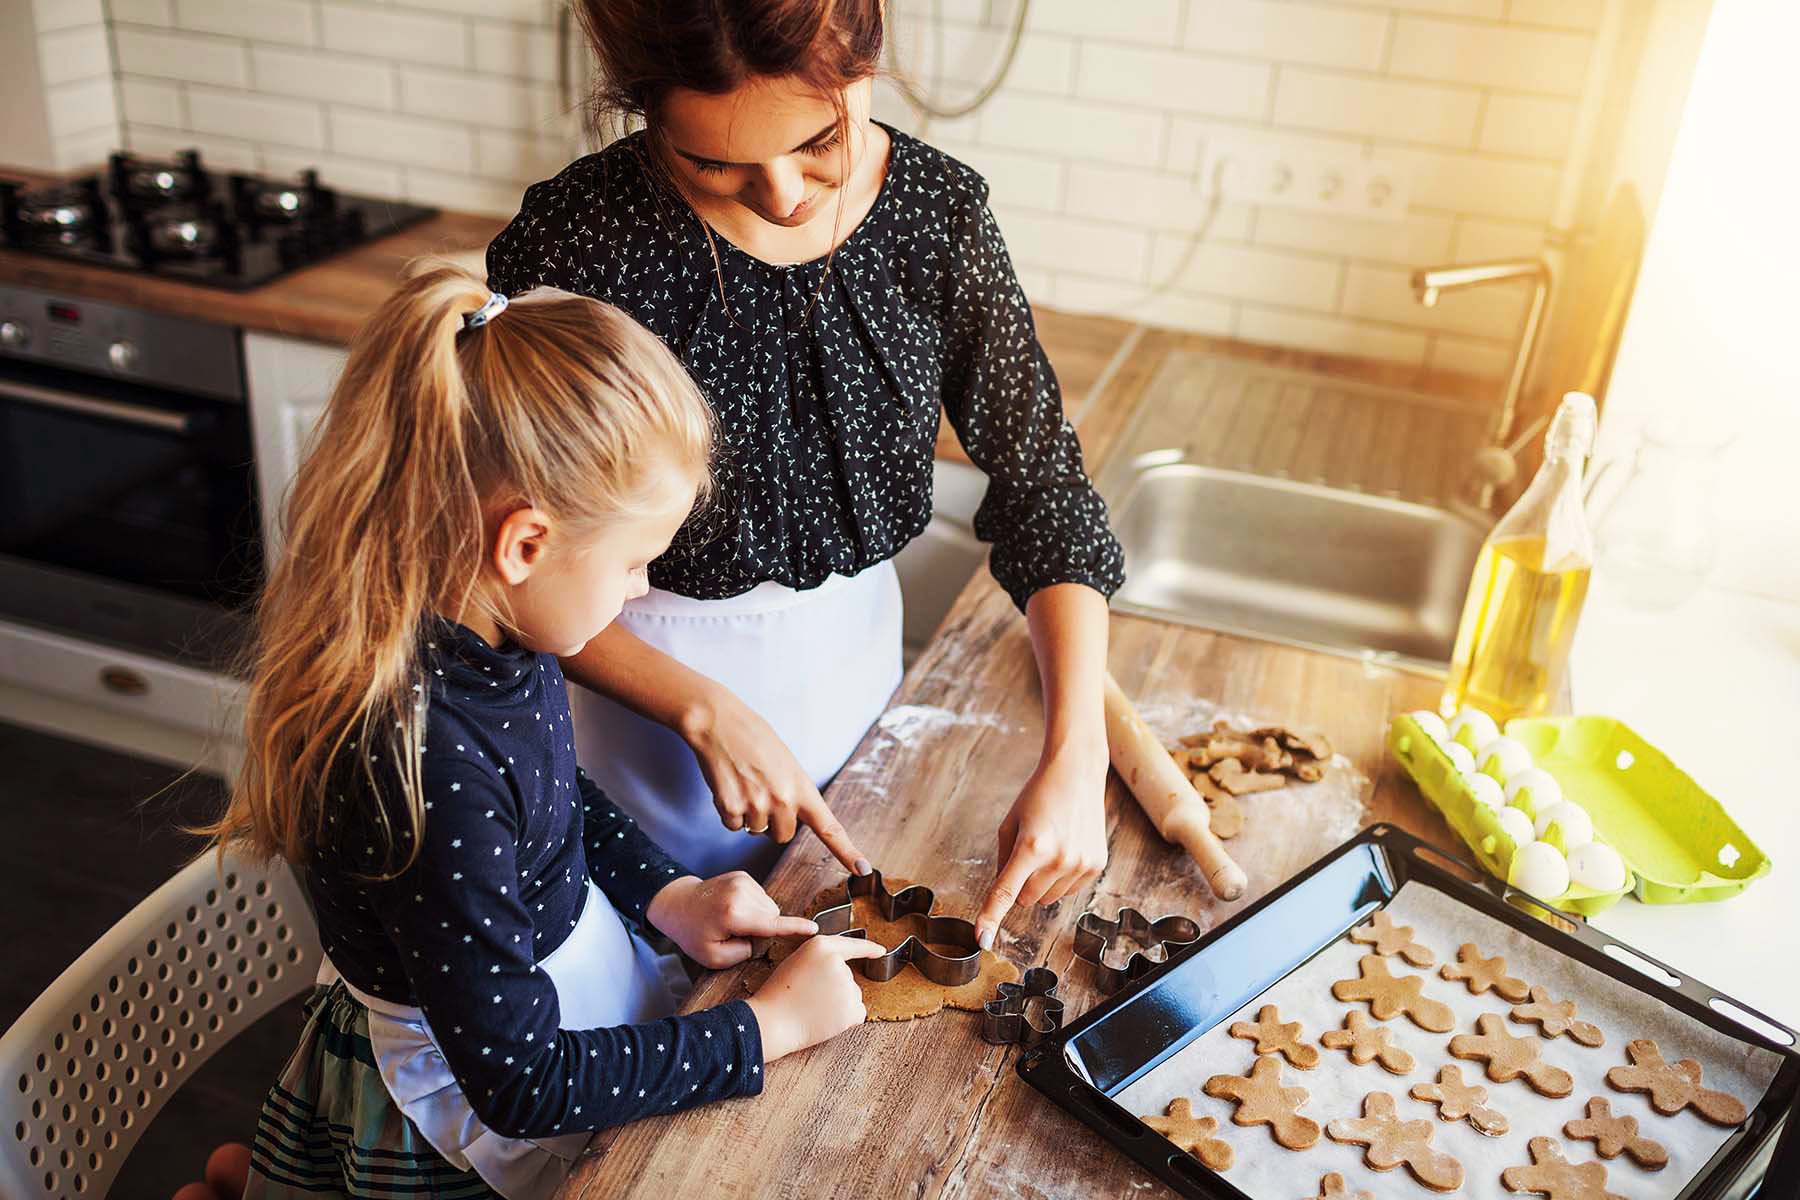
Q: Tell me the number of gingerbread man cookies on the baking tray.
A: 15